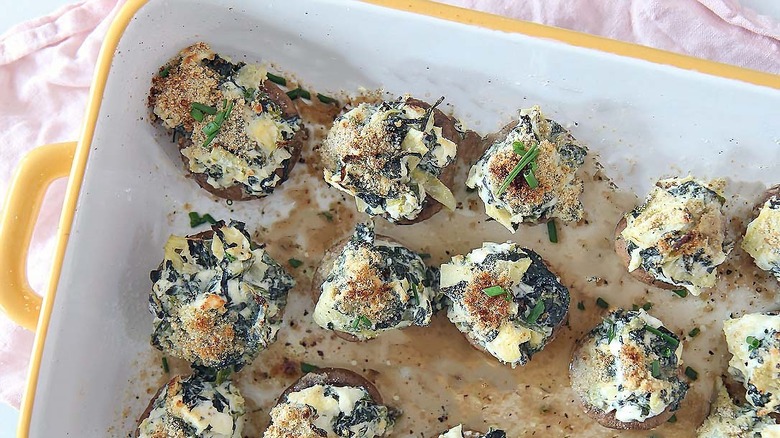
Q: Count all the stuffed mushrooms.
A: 14